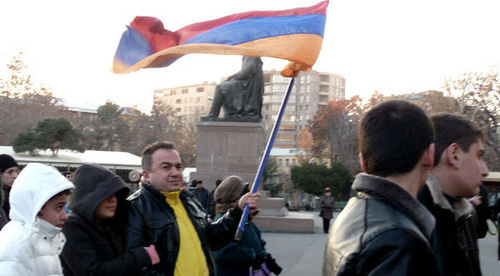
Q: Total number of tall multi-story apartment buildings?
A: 2